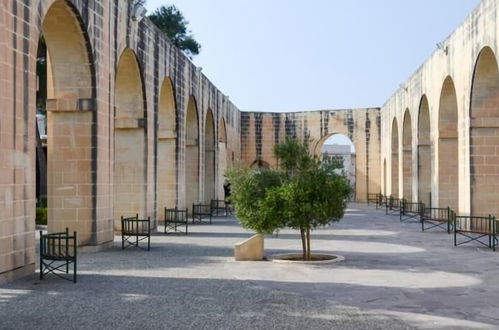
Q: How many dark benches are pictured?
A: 11